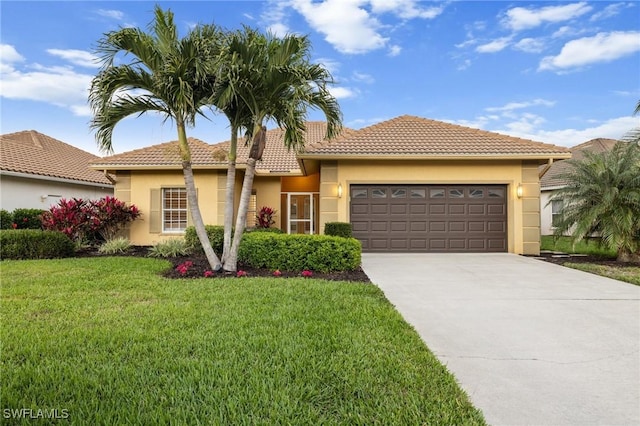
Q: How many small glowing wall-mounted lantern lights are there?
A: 2